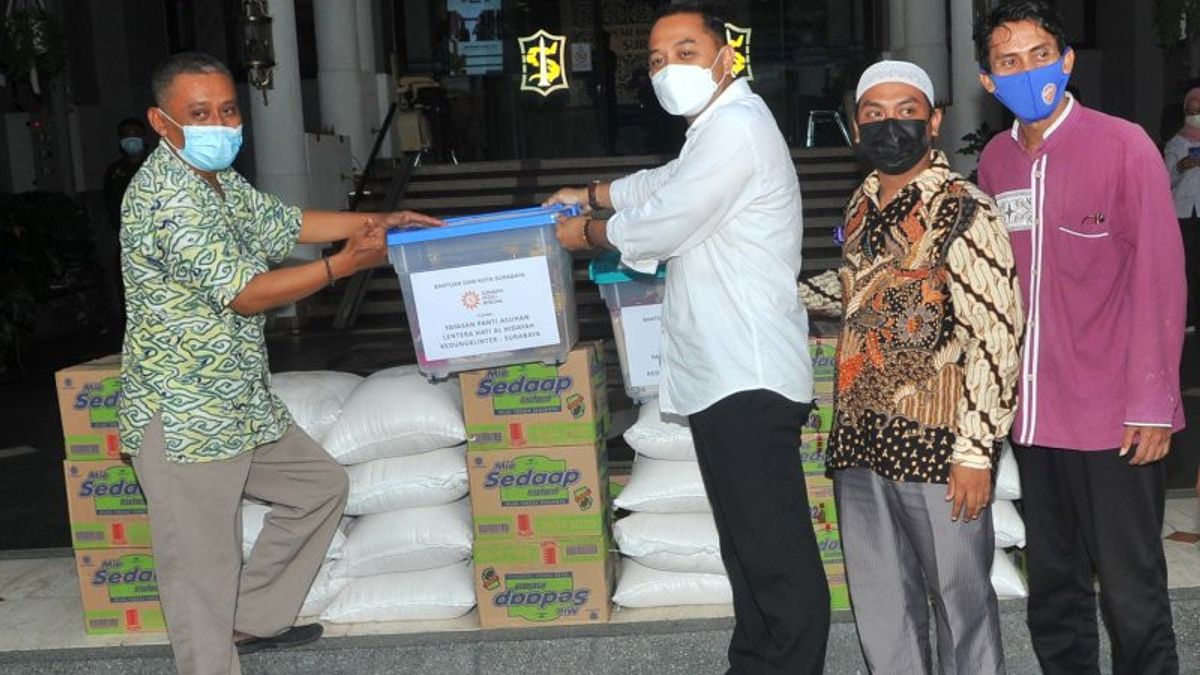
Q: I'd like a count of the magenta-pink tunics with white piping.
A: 1